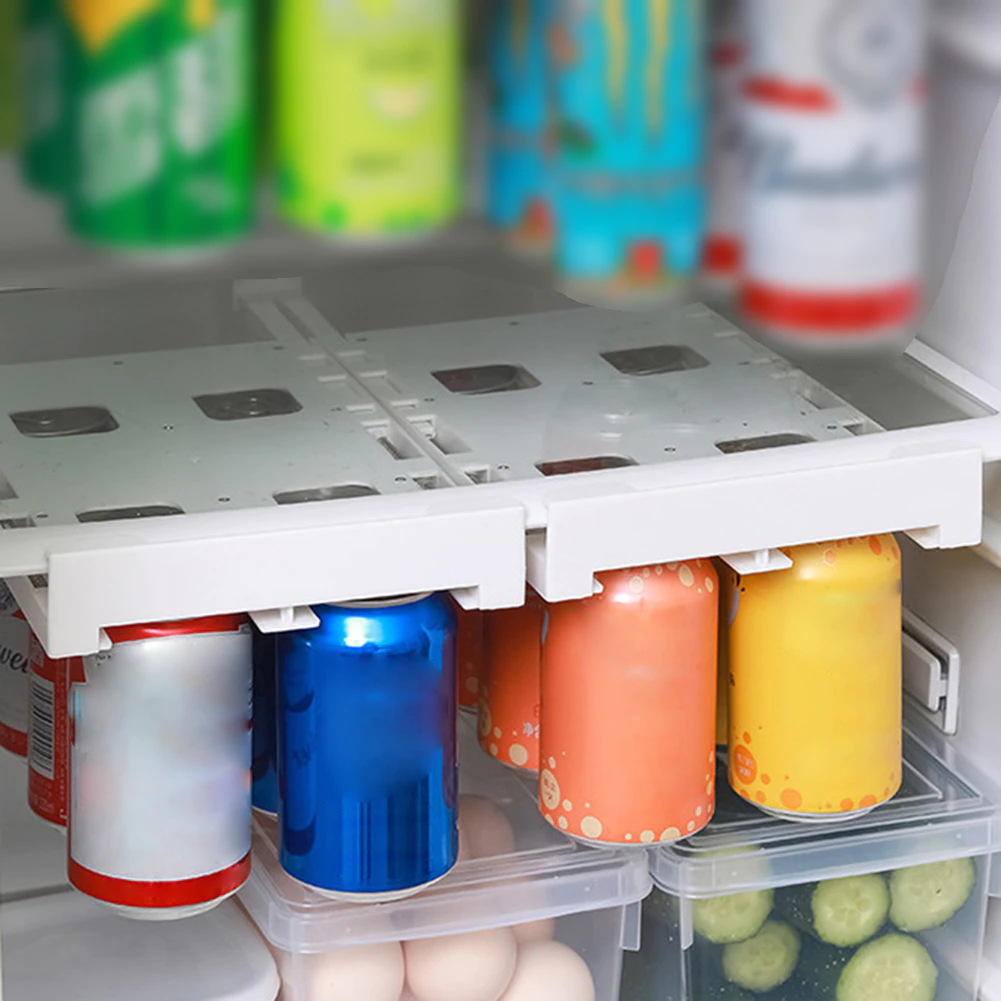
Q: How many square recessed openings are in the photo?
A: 8